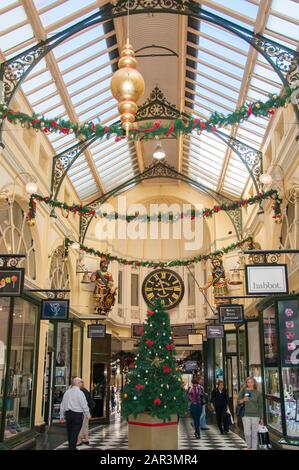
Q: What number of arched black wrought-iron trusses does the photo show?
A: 3